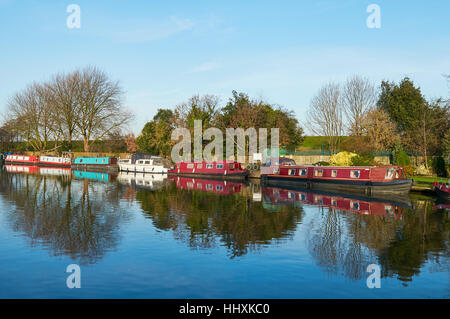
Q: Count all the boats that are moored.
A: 7